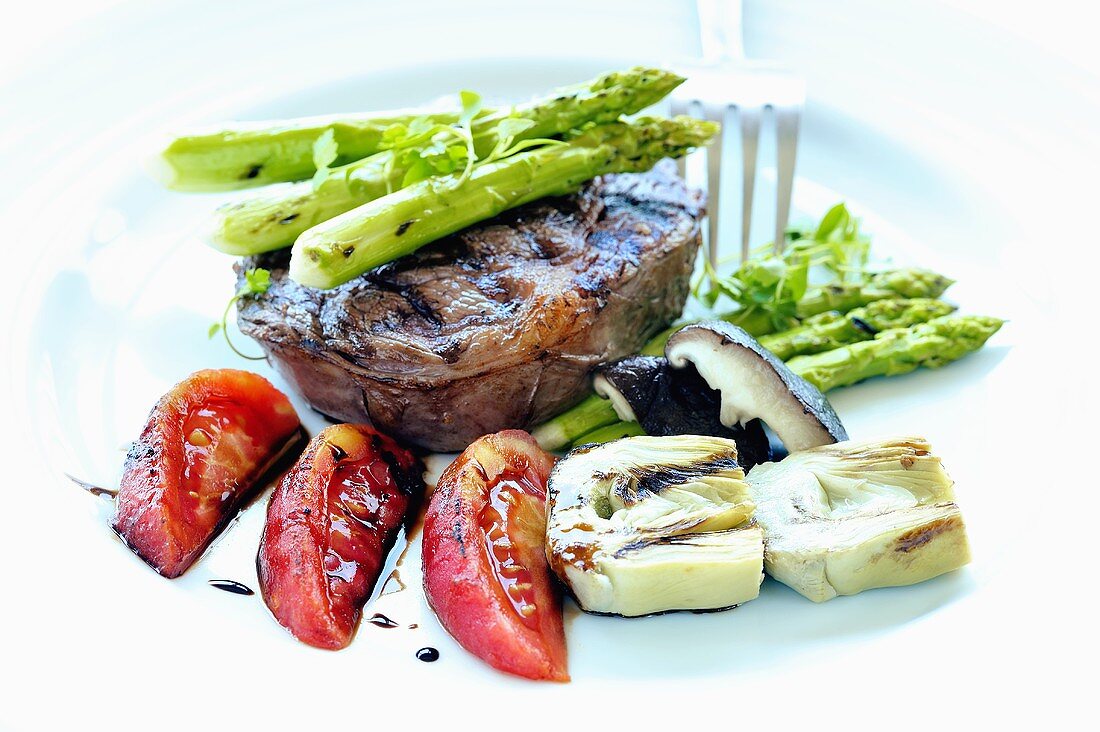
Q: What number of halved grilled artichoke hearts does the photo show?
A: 2